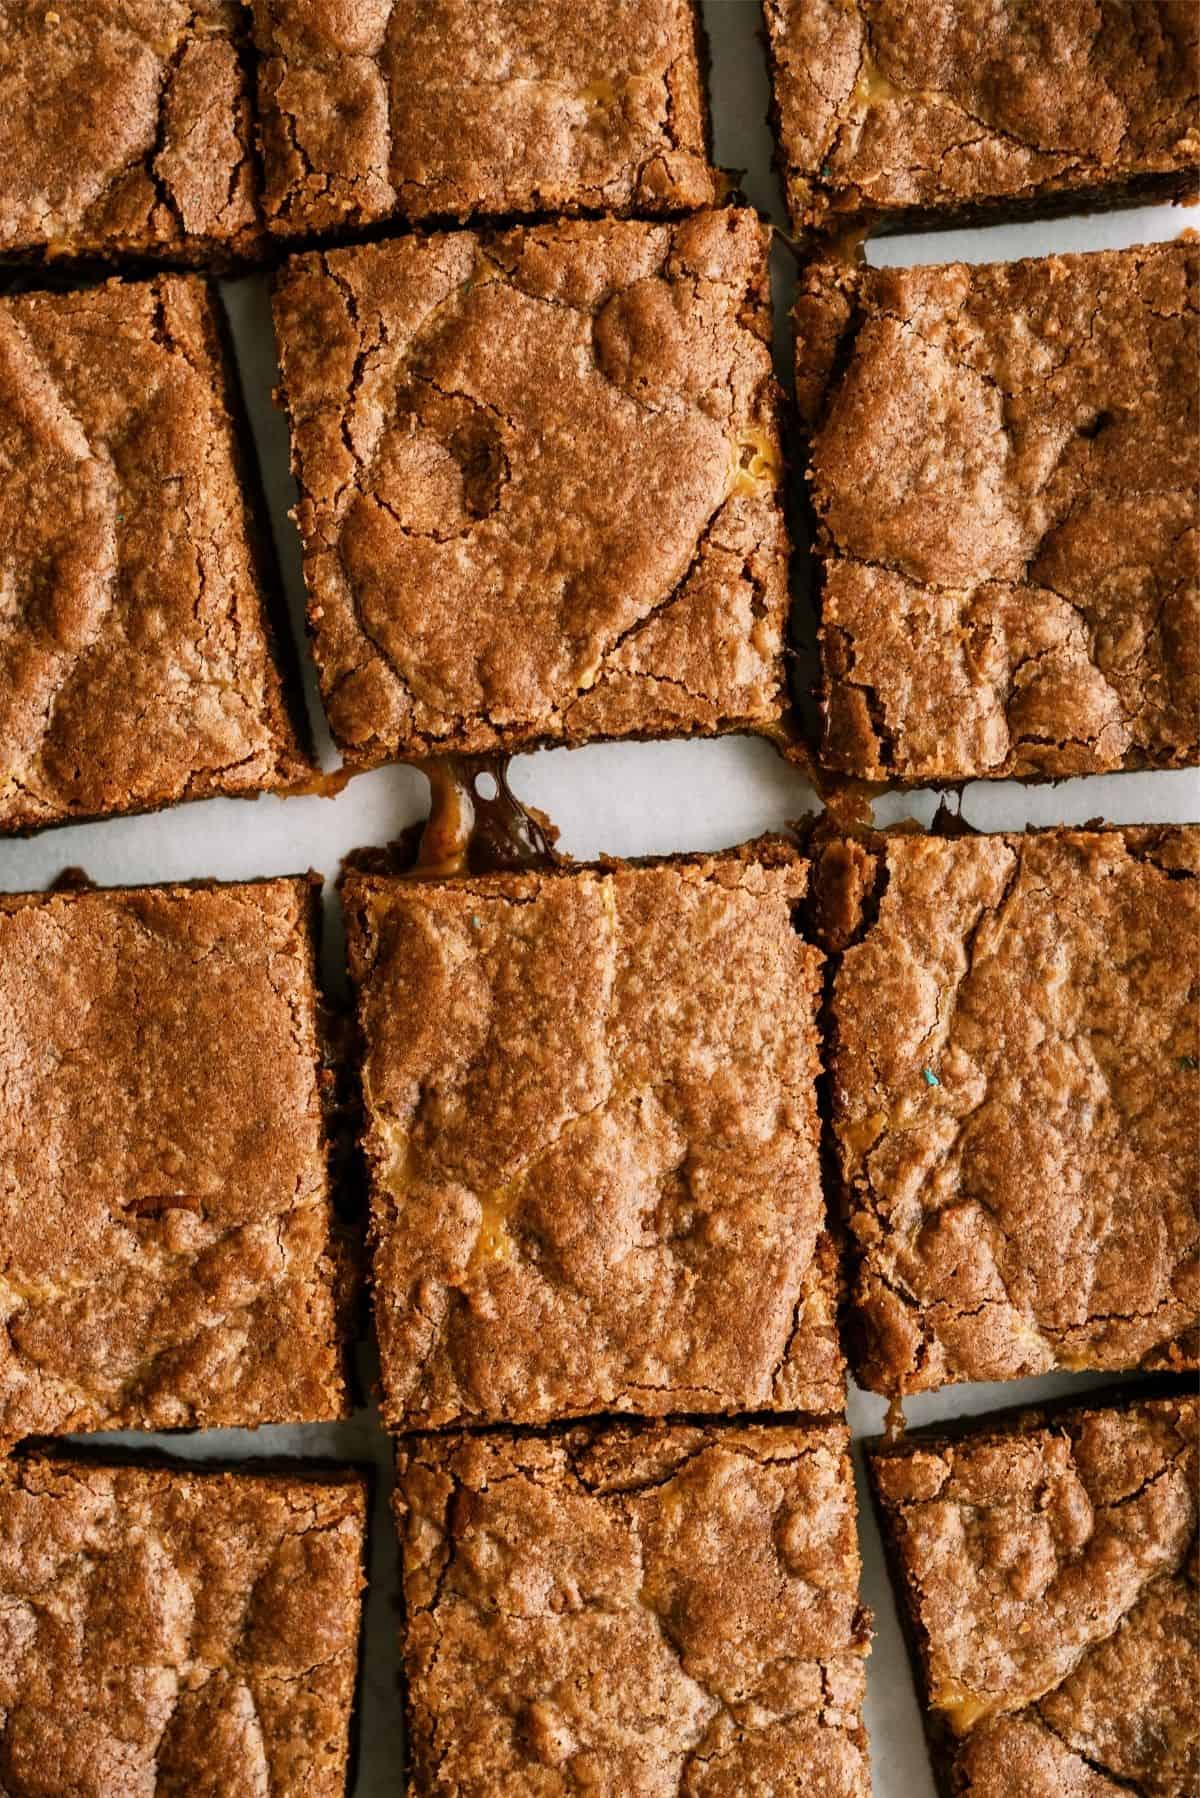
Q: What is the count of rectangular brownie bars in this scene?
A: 12